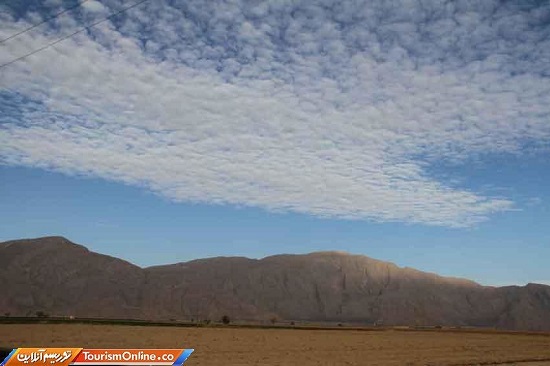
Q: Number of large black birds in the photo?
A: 0